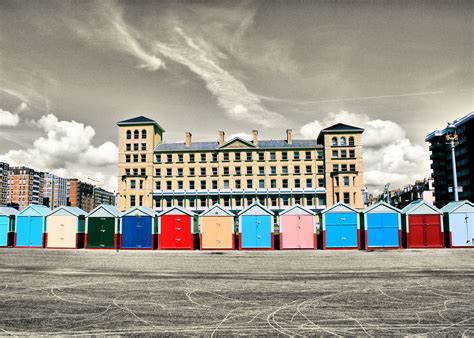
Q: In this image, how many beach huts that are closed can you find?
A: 13